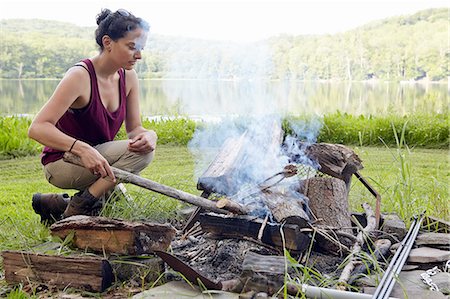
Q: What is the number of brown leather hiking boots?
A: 2